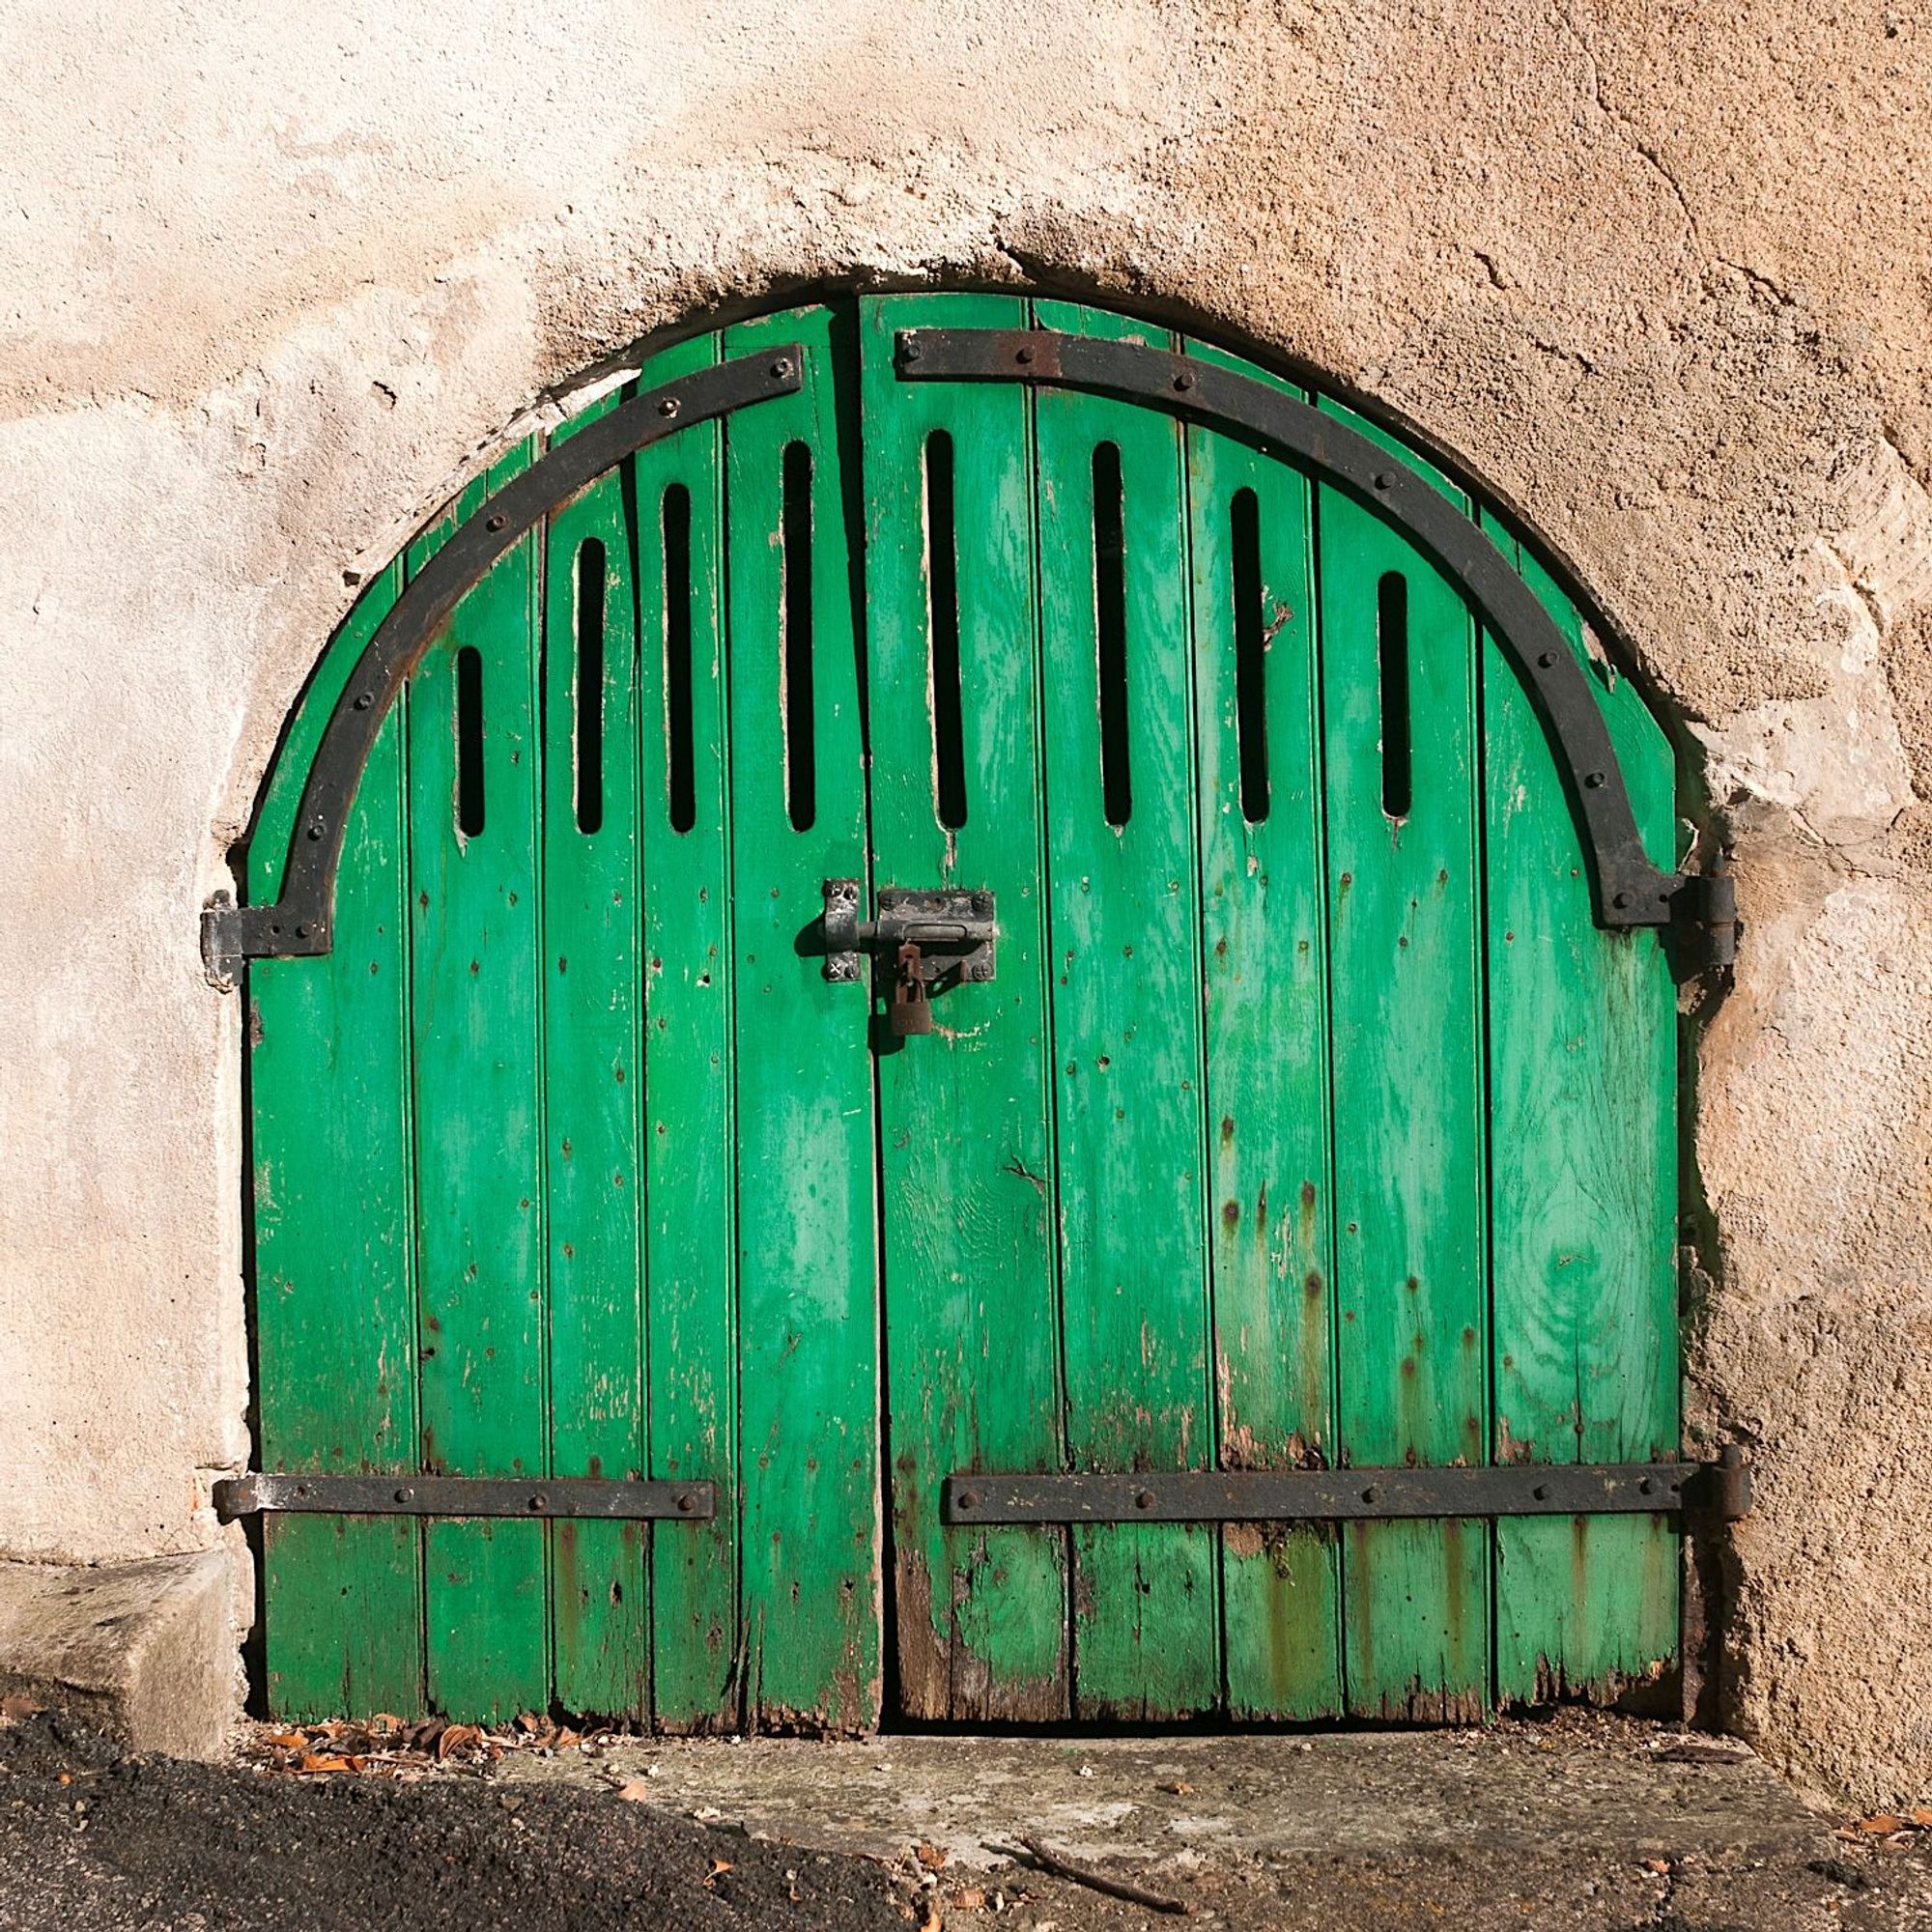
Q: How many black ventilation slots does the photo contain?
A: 8